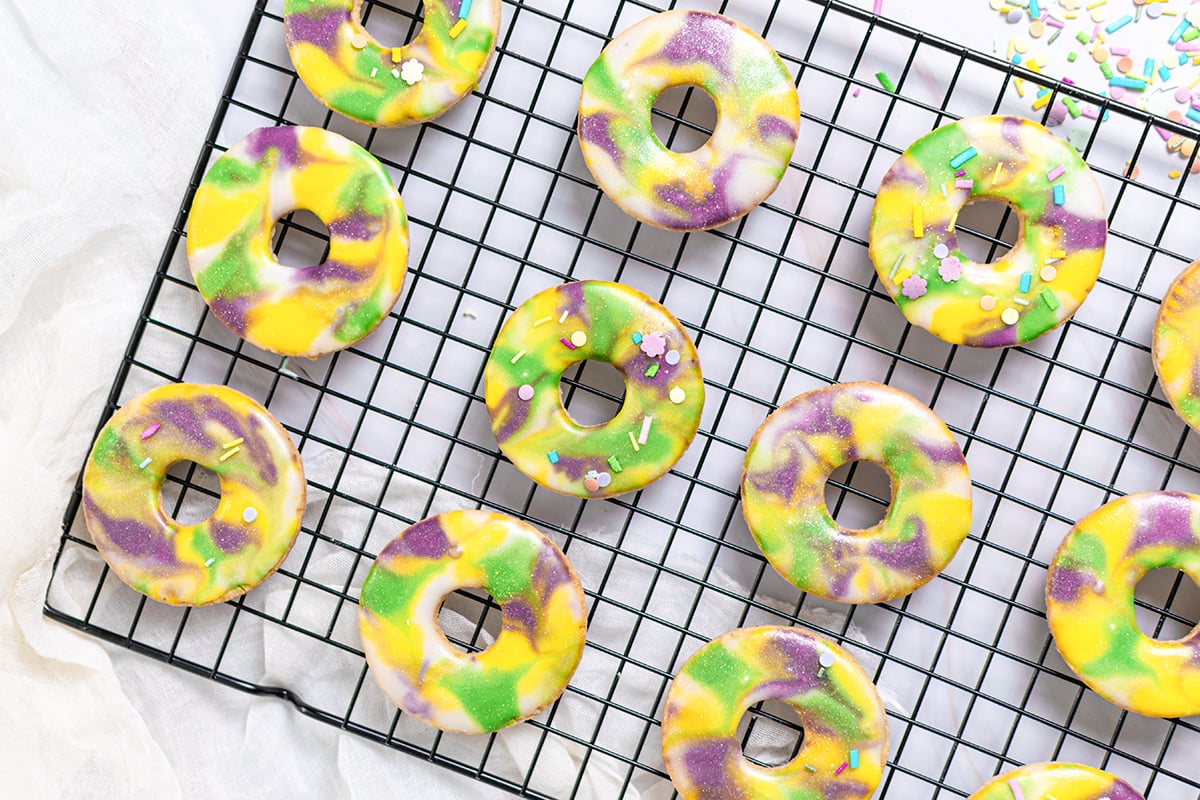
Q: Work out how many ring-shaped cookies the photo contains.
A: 12